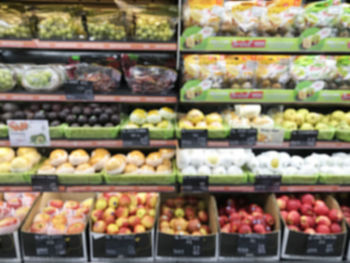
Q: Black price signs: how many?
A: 13